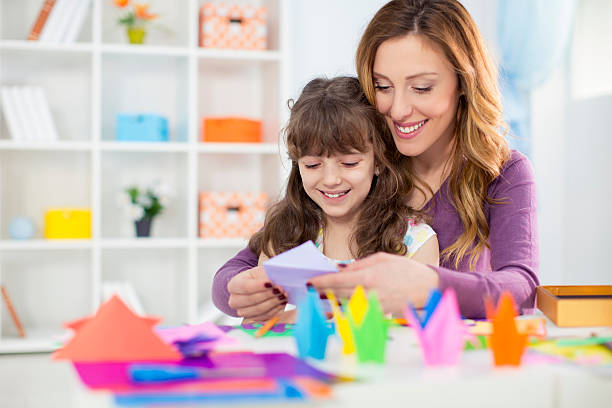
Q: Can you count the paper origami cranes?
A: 6